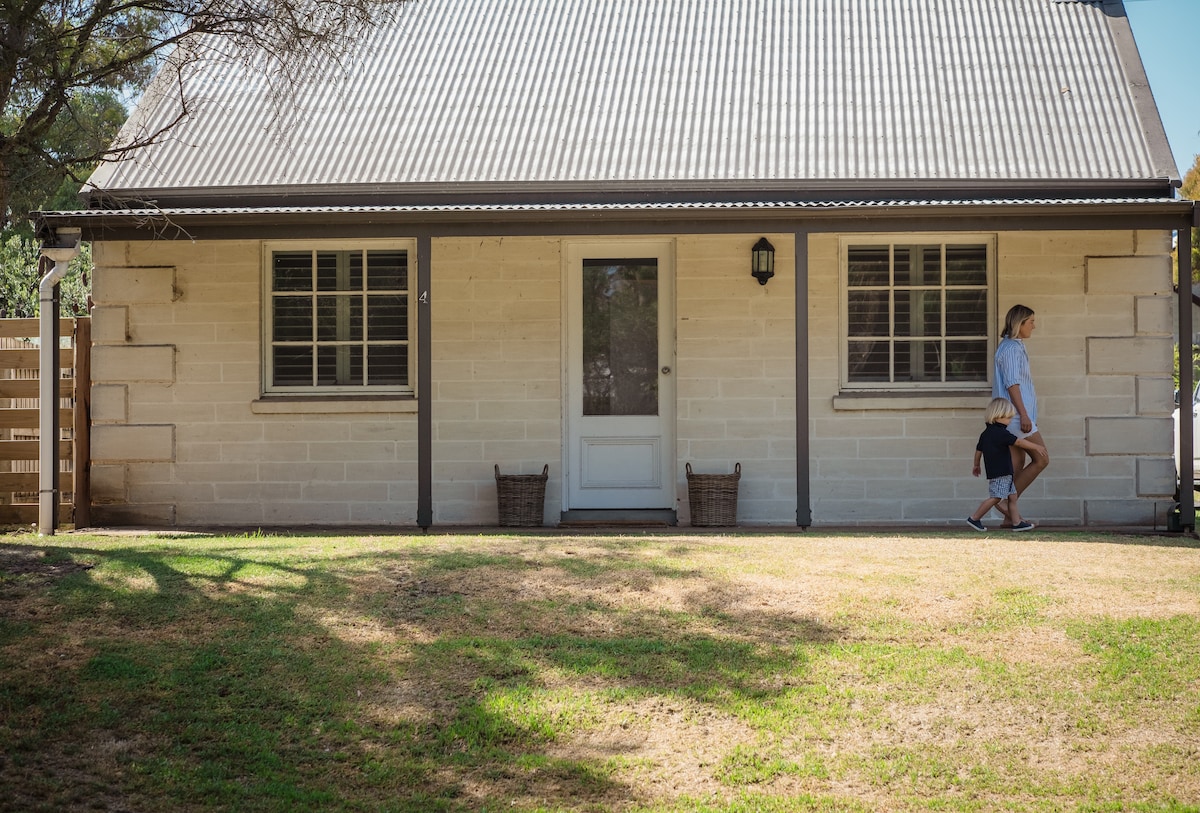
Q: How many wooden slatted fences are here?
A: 1